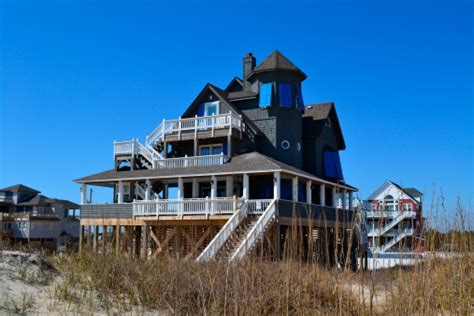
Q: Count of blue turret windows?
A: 3